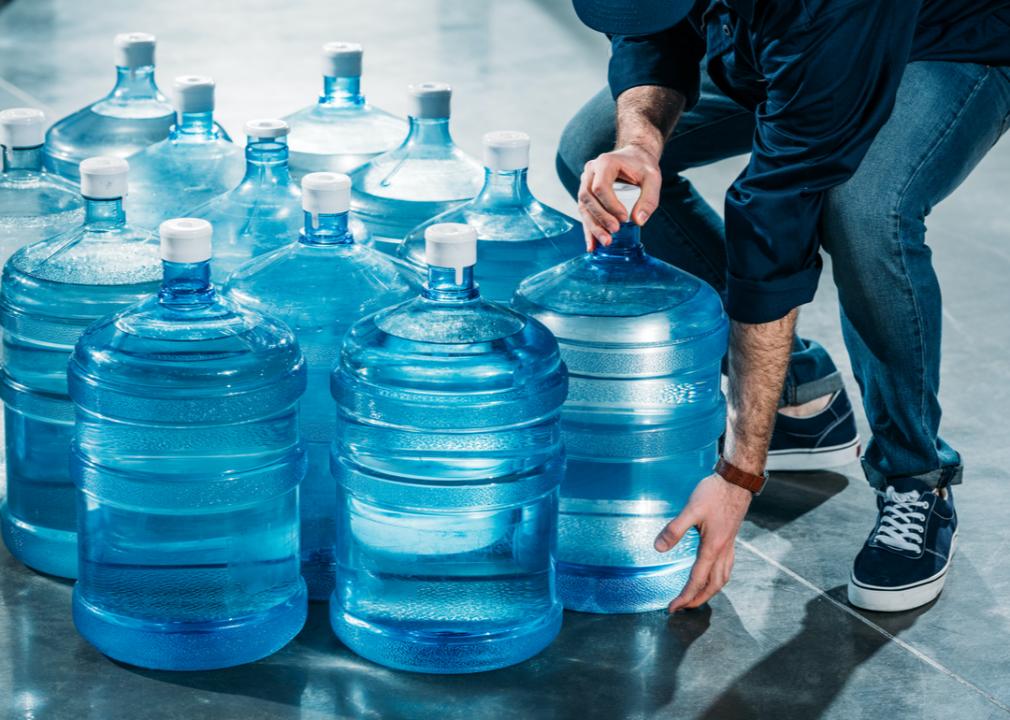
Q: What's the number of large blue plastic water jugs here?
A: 12